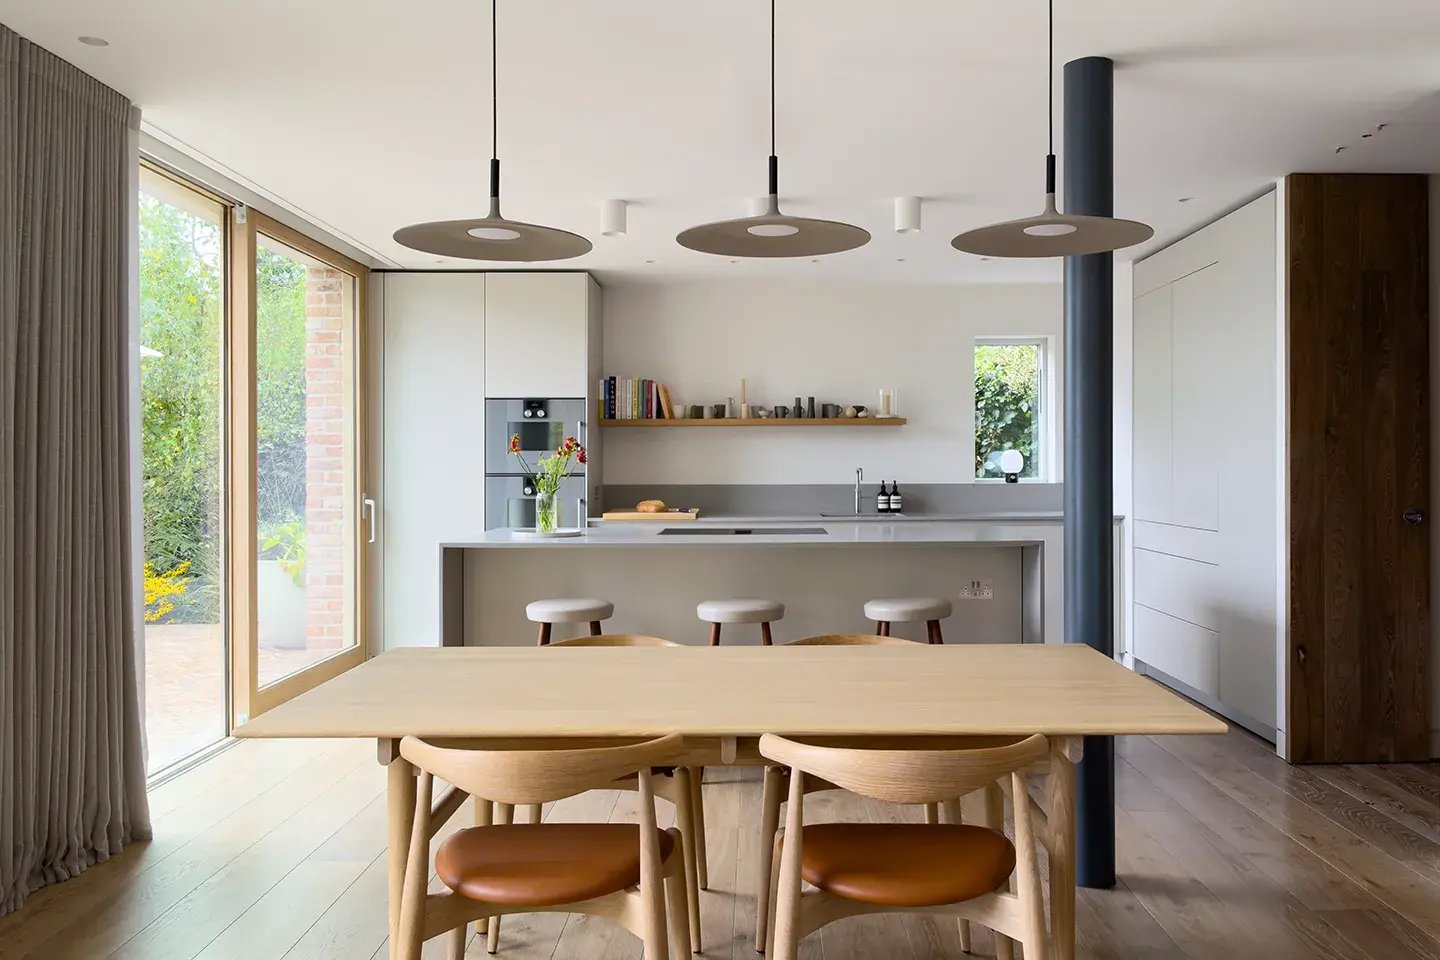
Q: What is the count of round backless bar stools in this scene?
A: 3